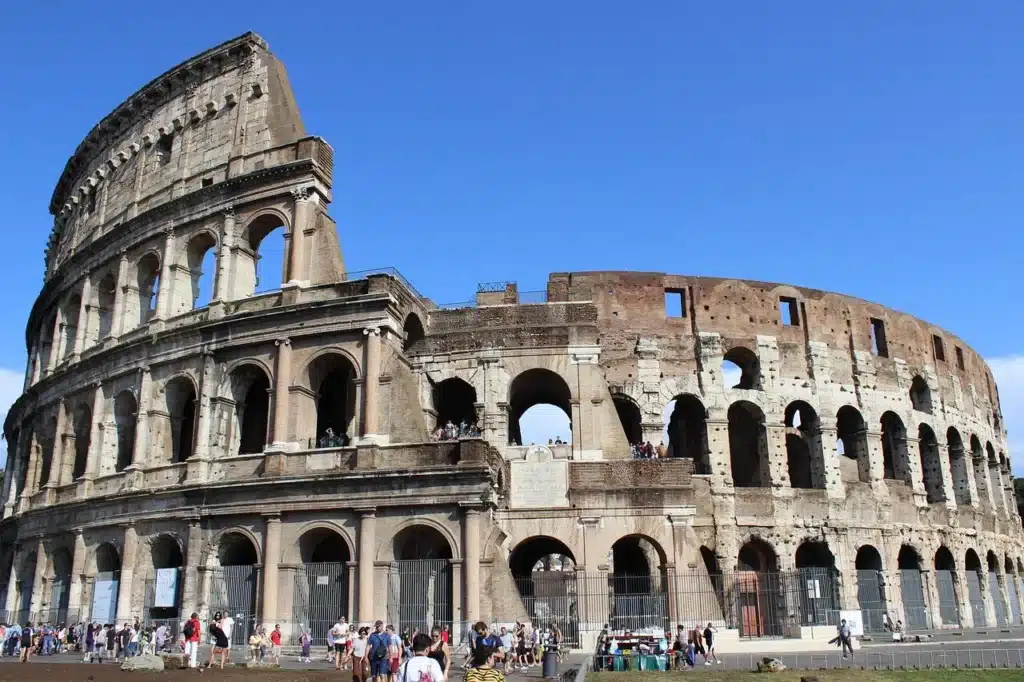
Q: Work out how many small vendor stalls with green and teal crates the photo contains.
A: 1